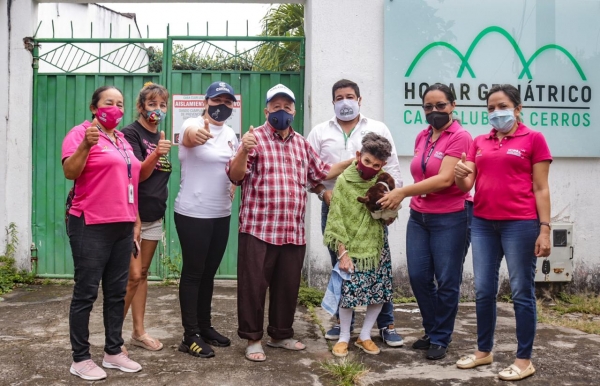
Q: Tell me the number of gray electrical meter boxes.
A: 1